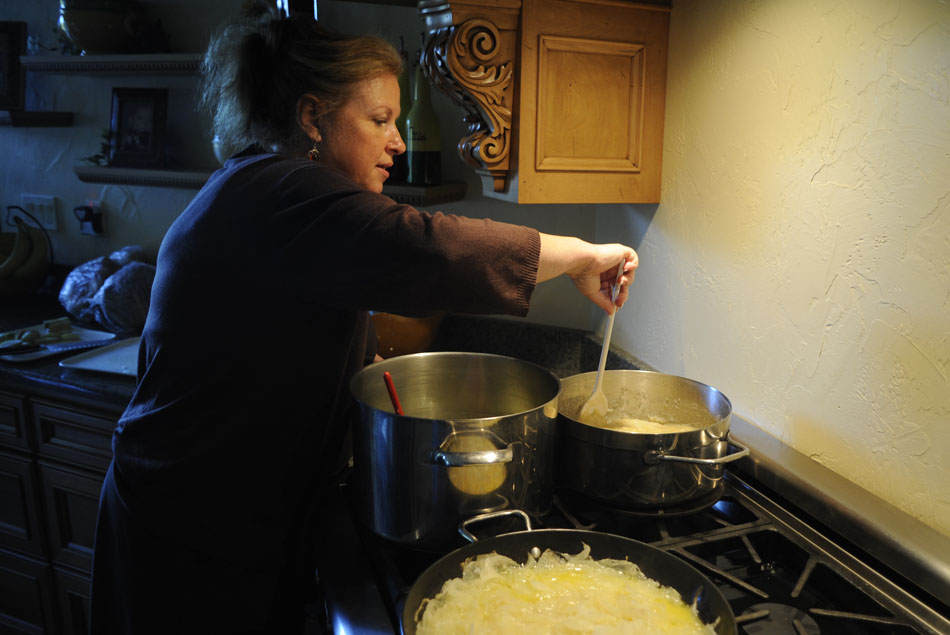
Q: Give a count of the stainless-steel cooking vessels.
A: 2